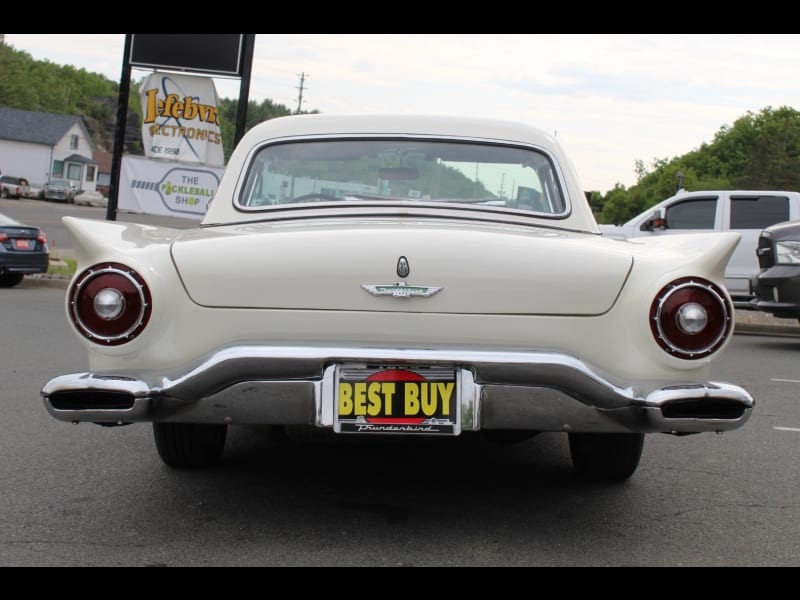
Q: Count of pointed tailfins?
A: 2